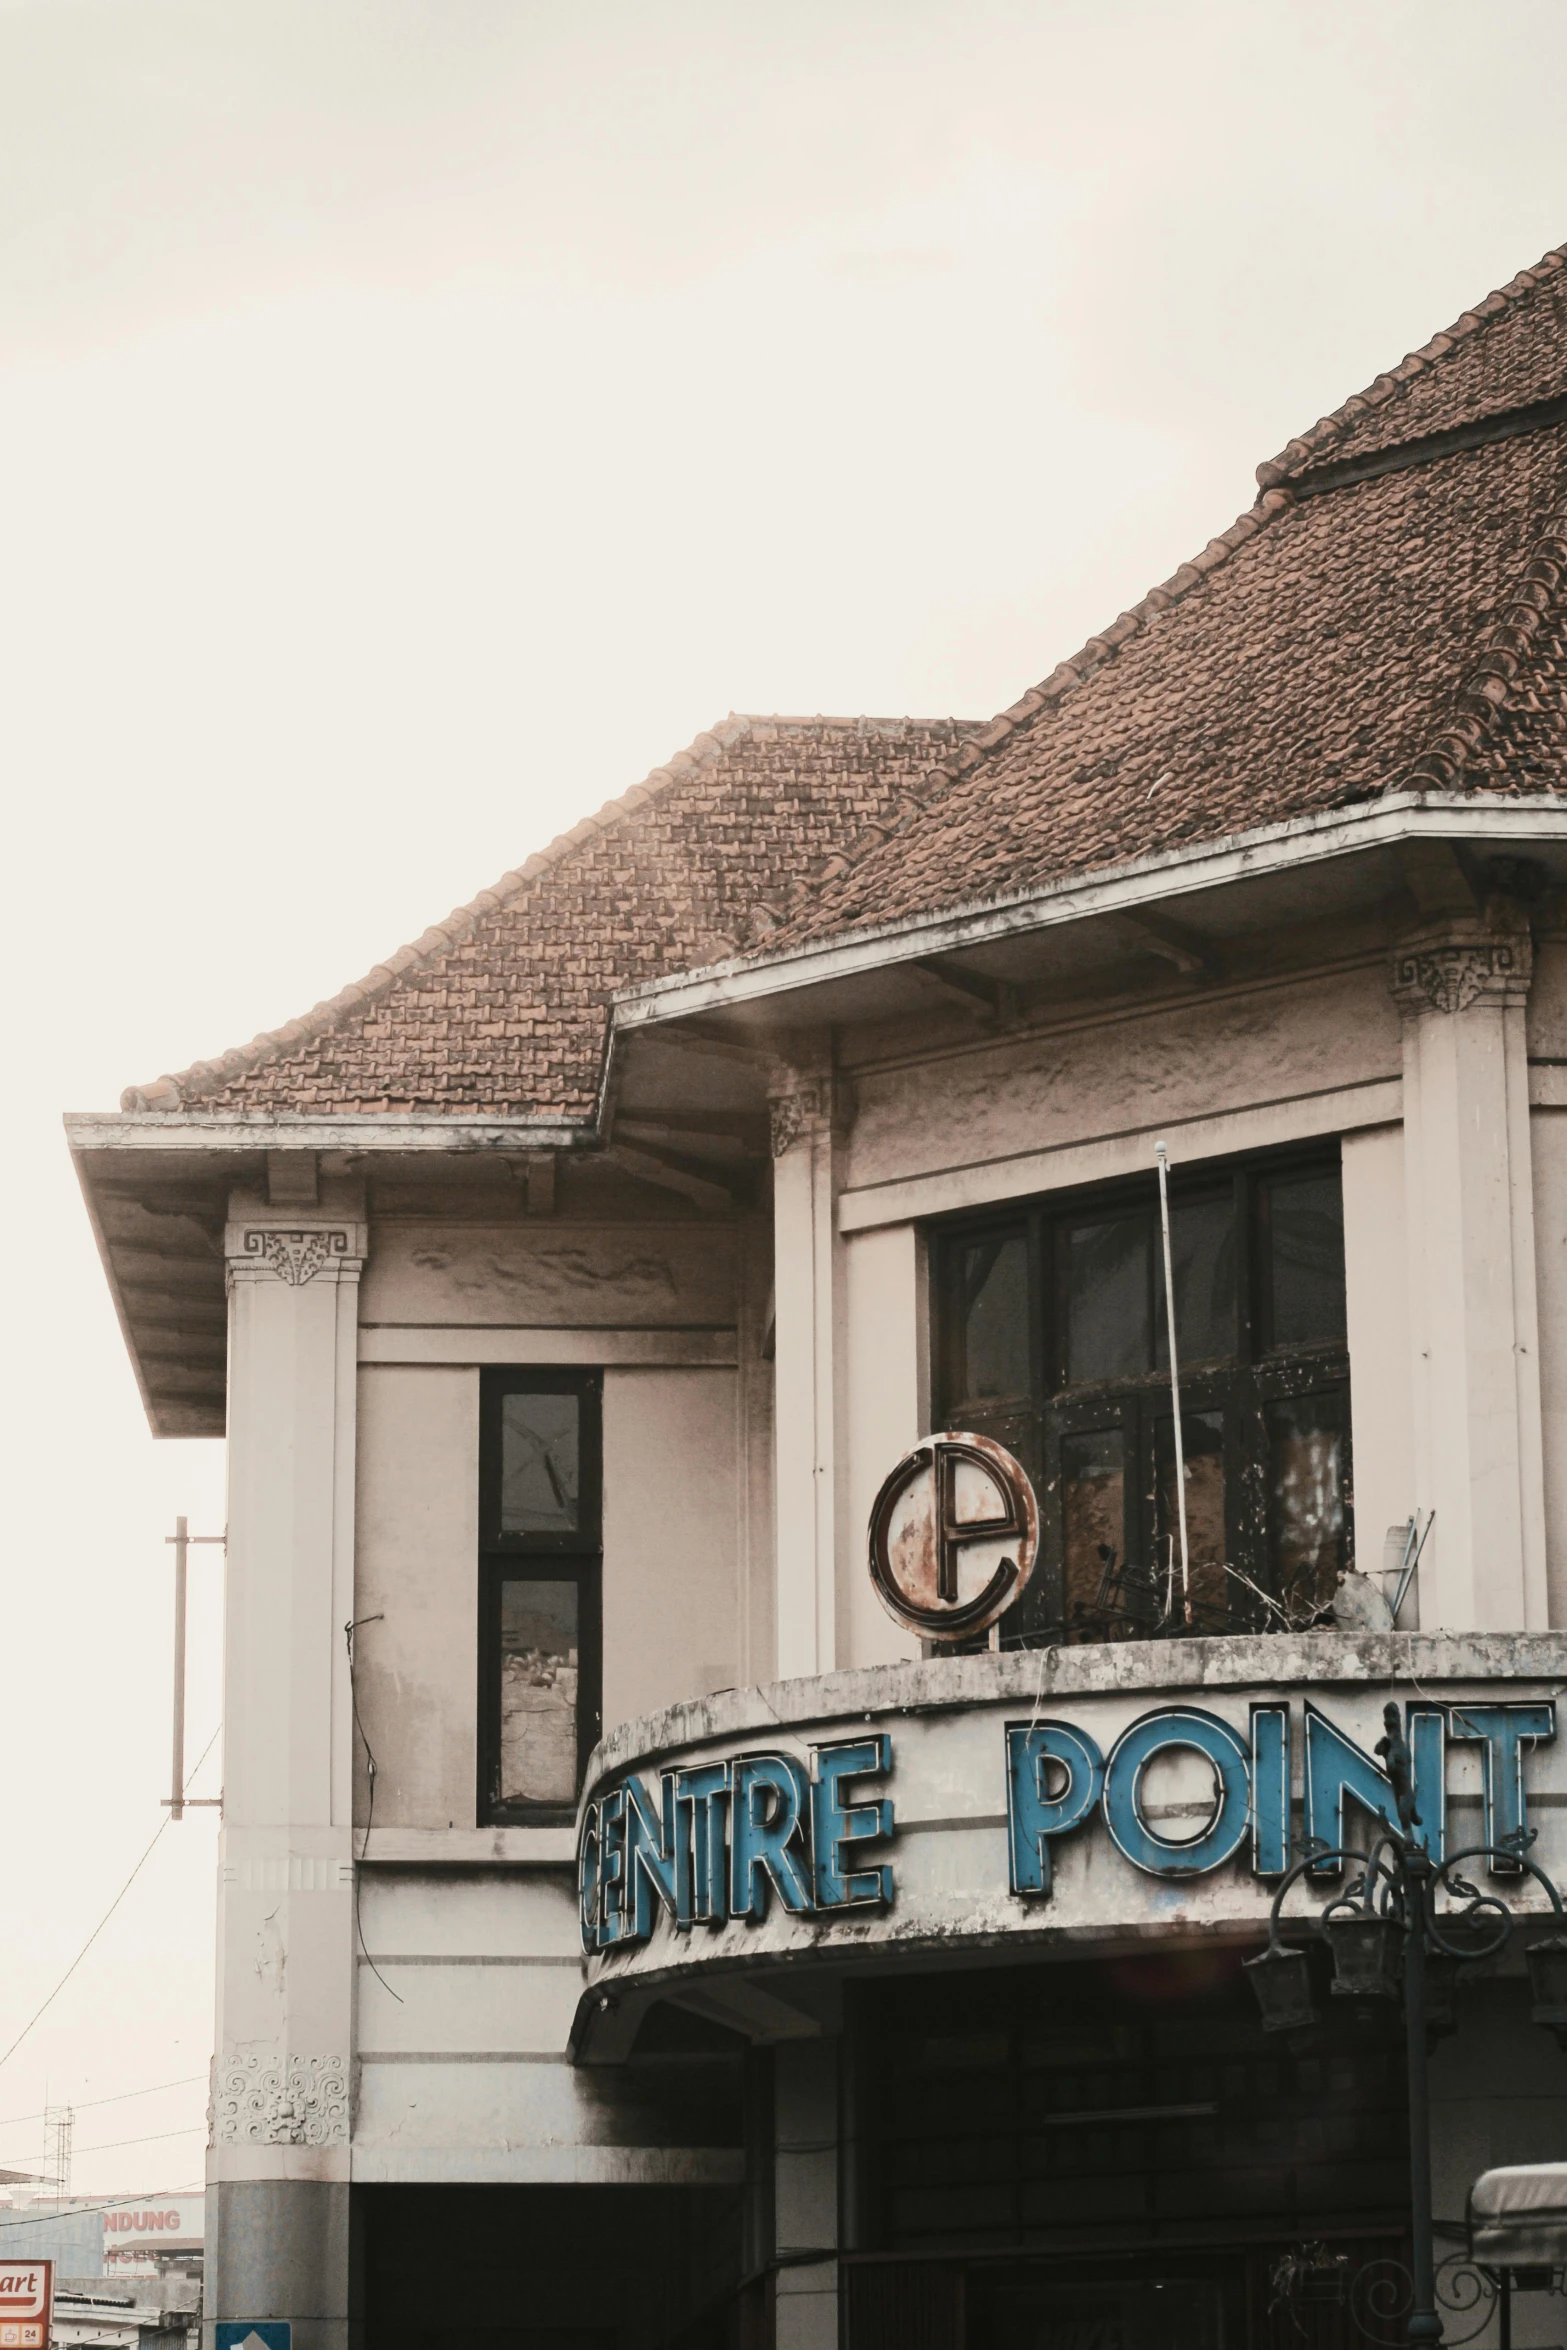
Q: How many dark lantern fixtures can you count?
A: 4